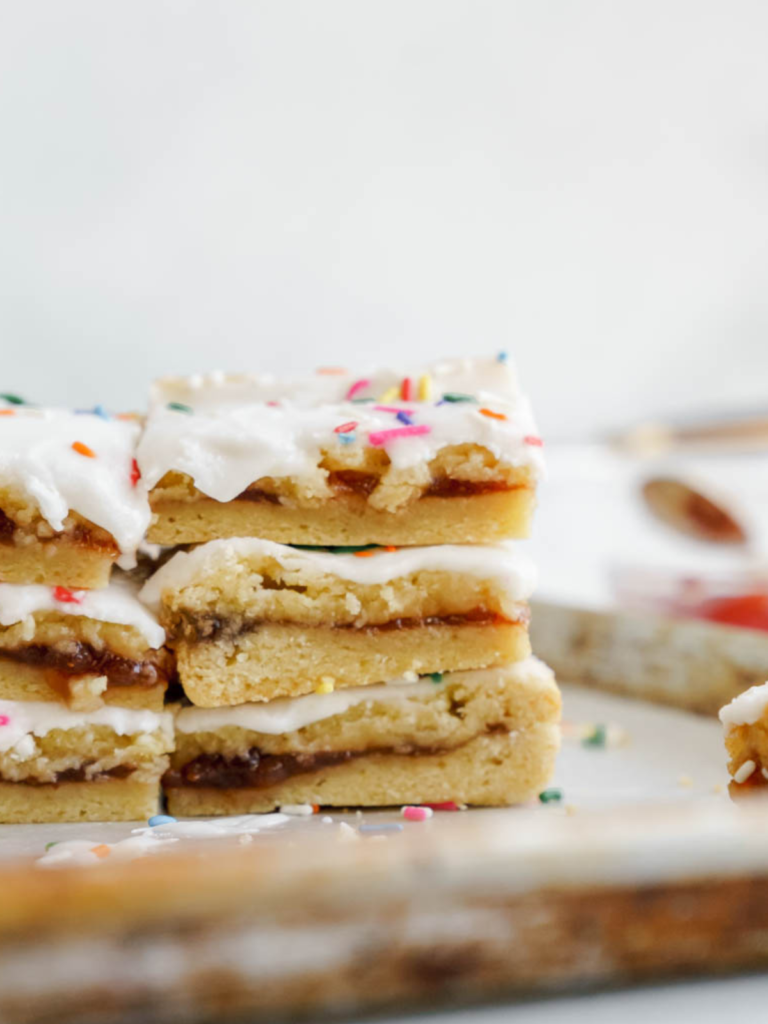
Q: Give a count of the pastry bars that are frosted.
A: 7